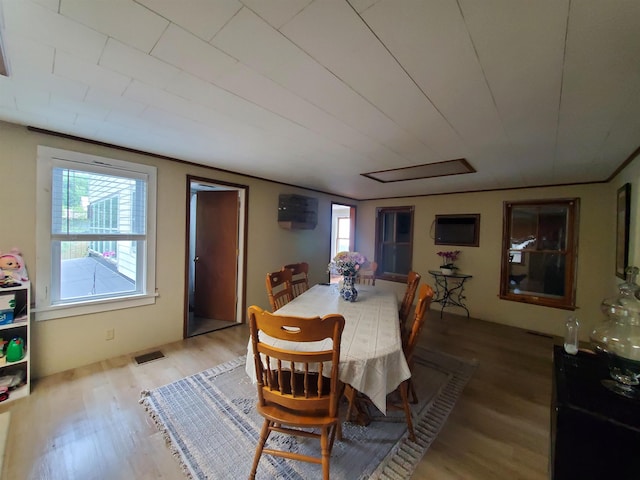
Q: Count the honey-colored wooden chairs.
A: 6